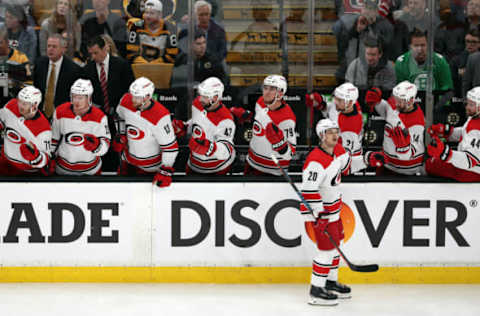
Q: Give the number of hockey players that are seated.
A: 8